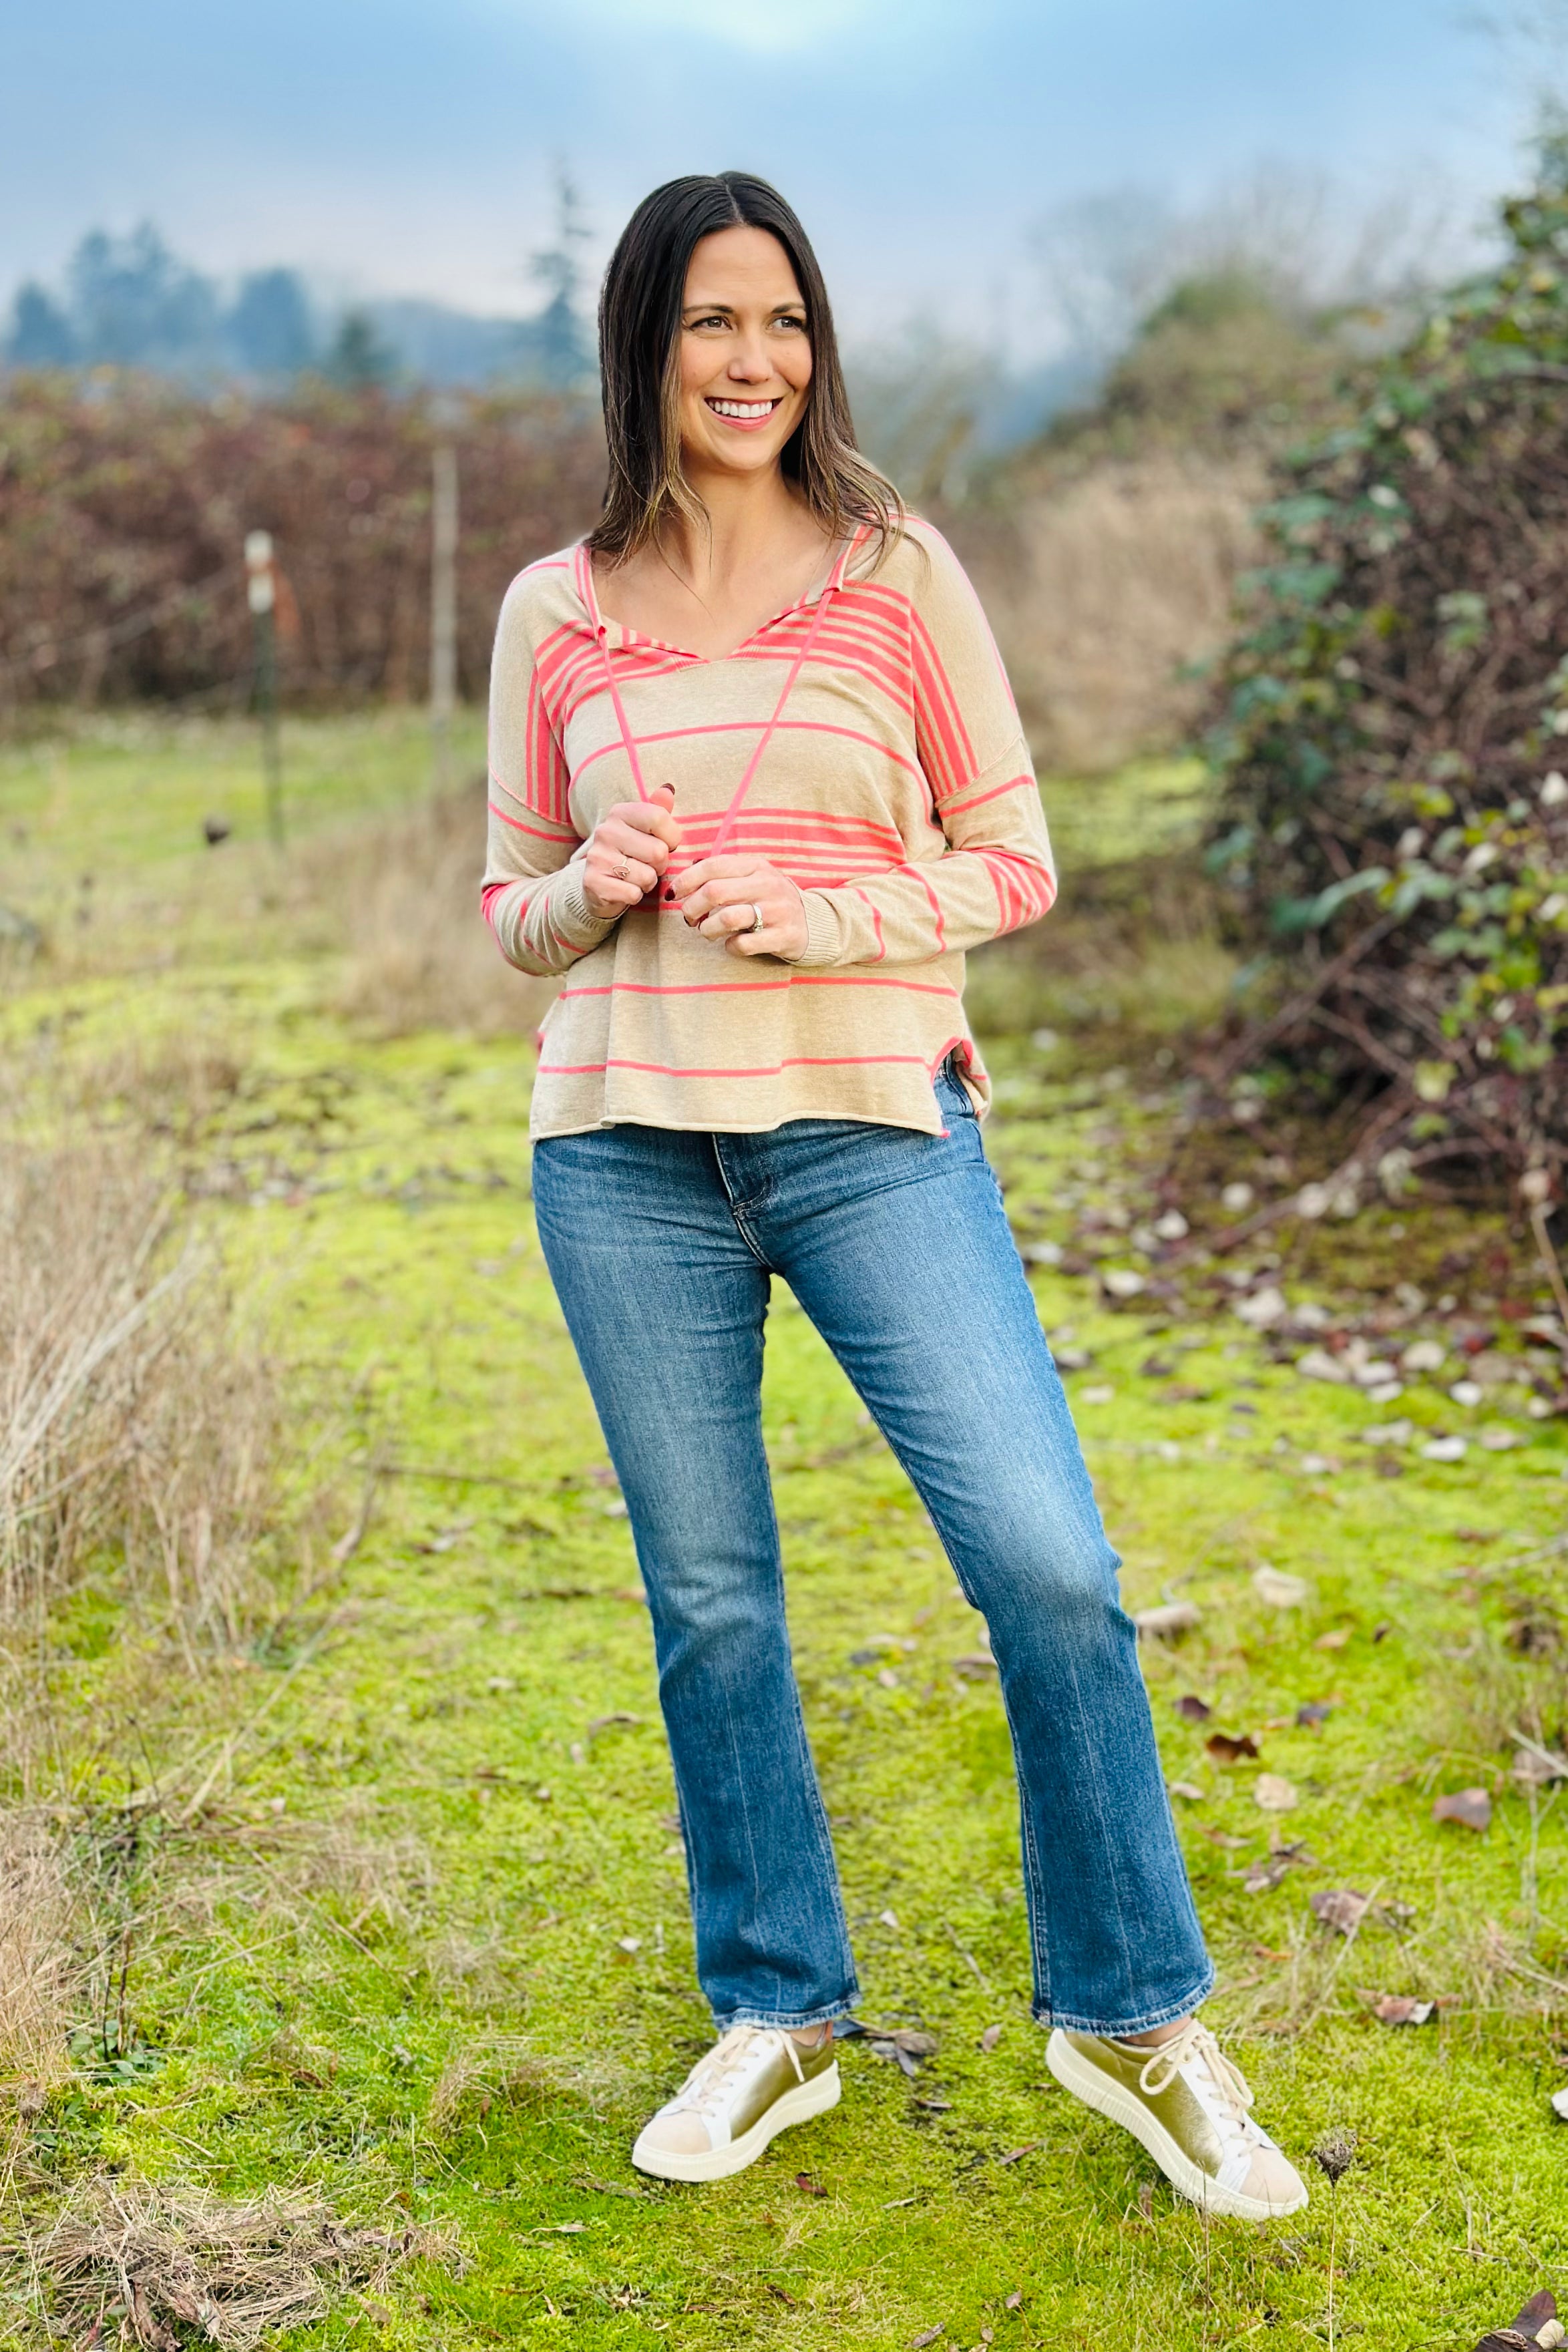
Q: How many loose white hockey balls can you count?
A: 0